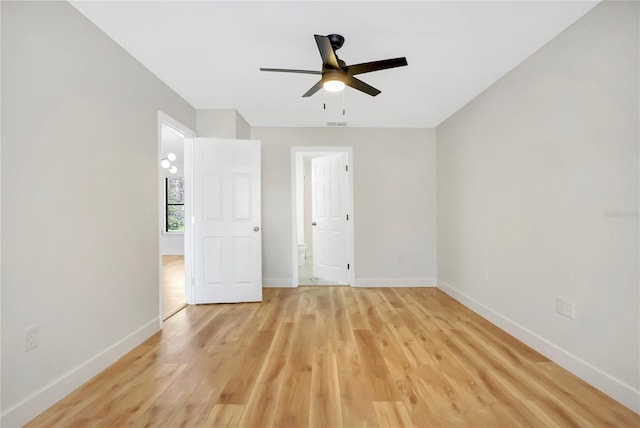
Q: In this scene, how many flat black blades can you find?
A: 5